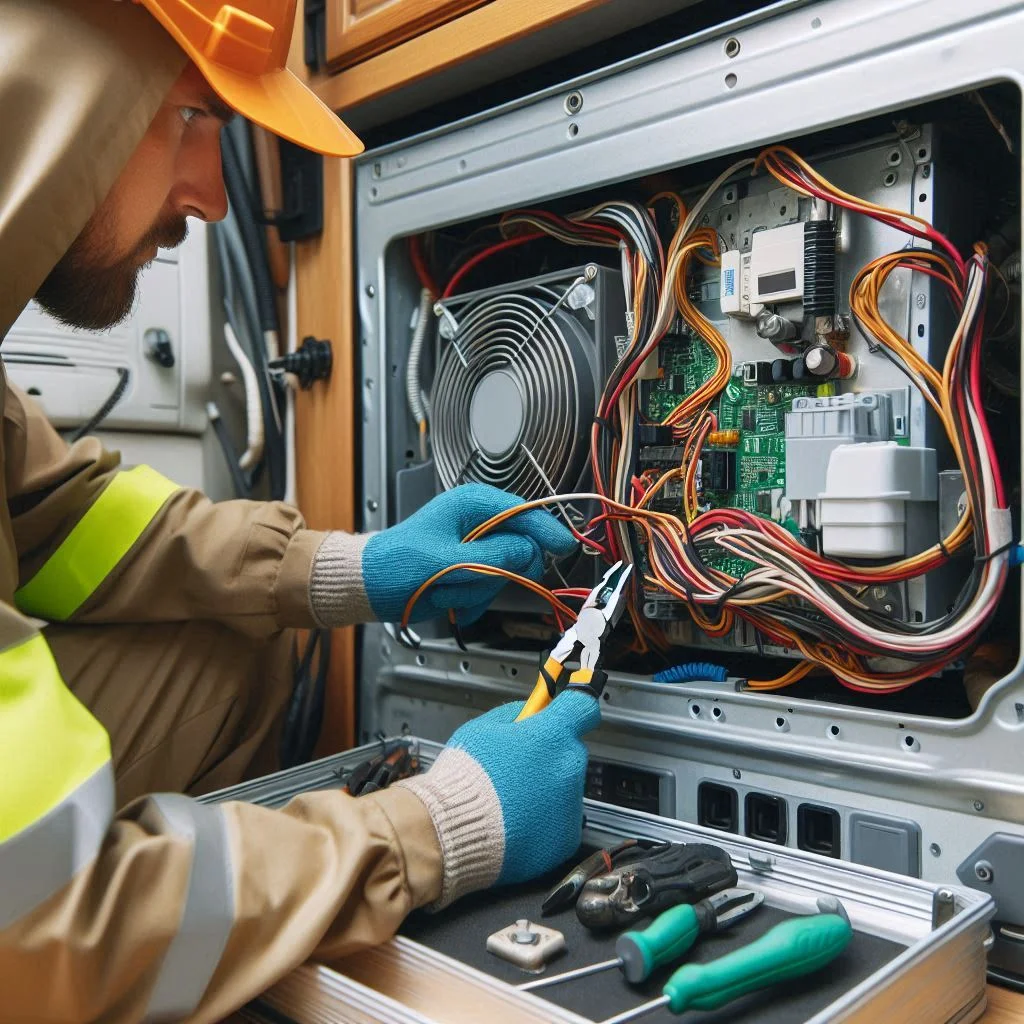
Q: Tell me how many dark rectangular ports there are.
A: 3